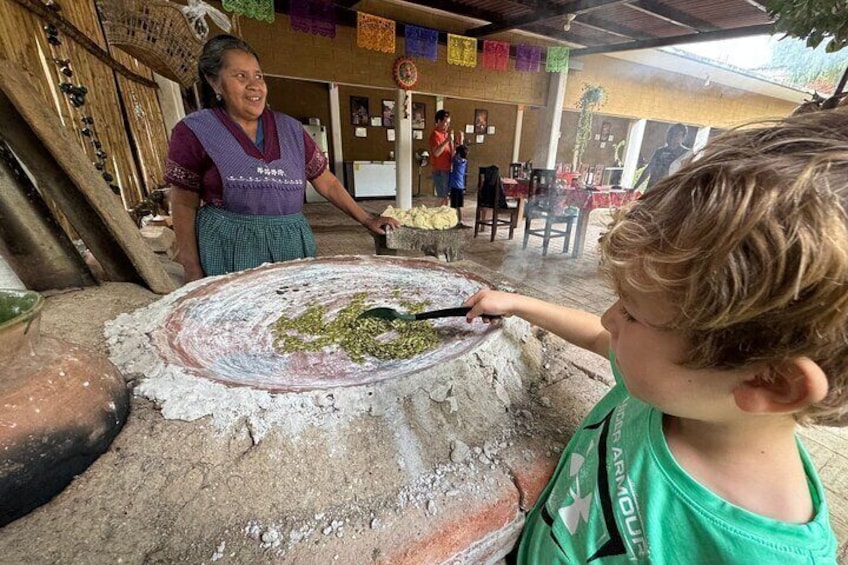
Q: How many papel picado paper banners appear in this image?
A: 8